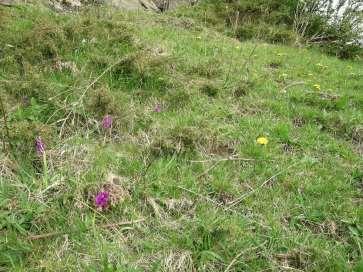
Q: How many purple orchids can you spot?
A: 4